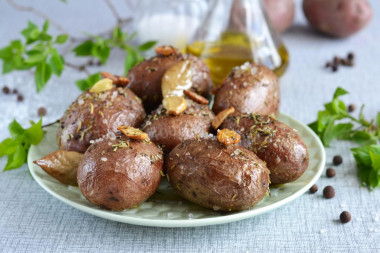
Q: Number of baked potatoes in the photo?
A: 7